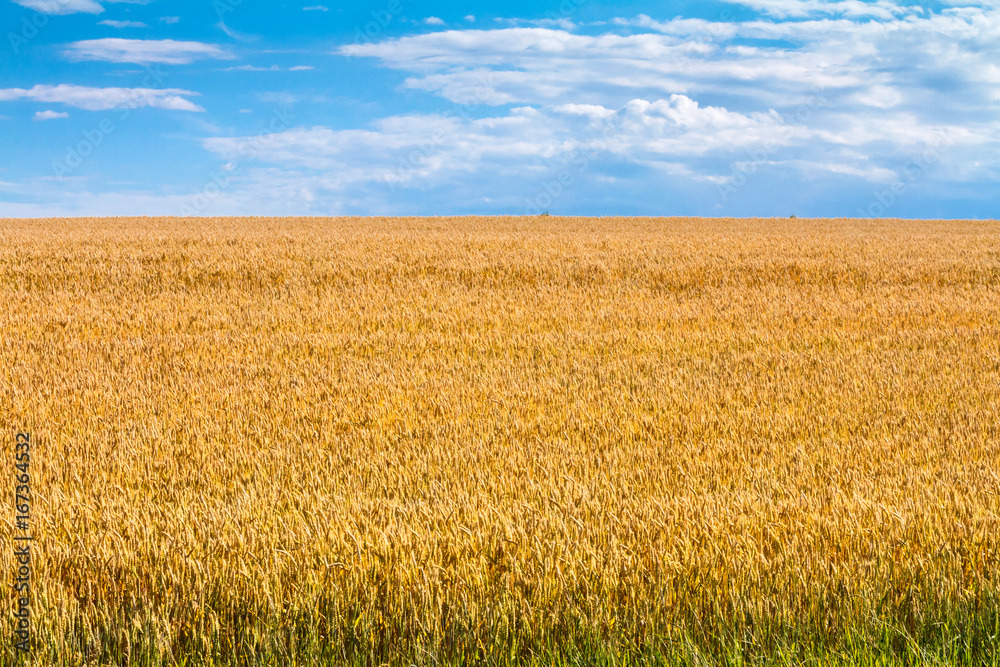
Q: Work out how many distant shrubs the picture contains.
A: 2